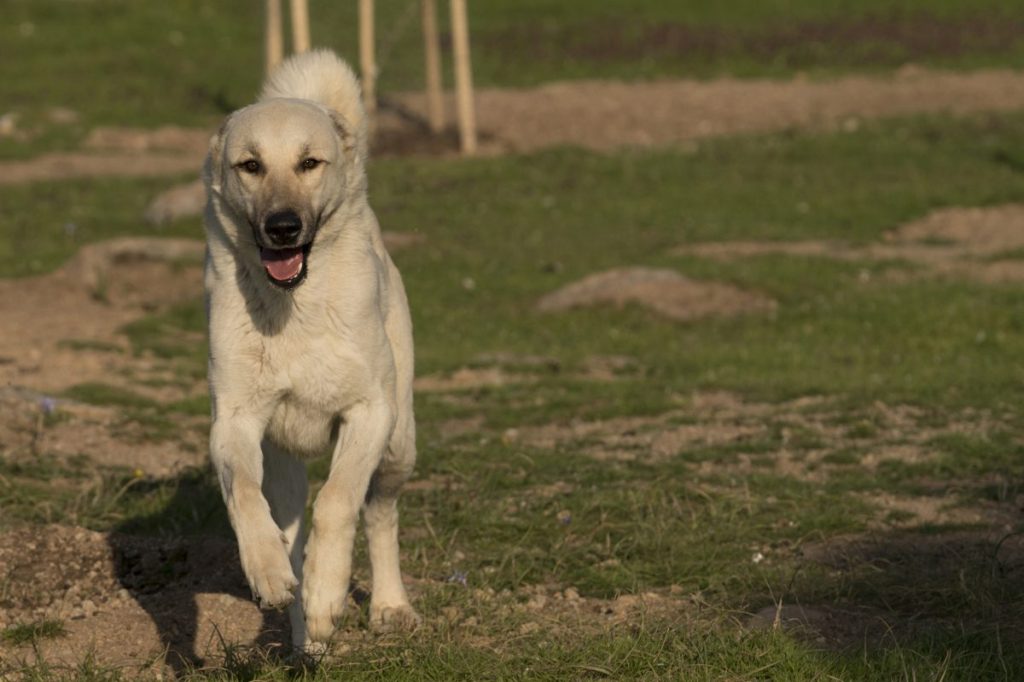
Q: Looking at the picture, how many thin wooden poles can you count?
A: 5